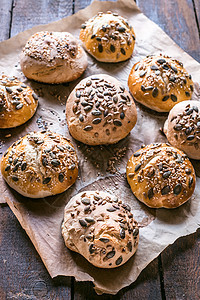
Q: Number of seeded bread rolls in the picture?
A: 9